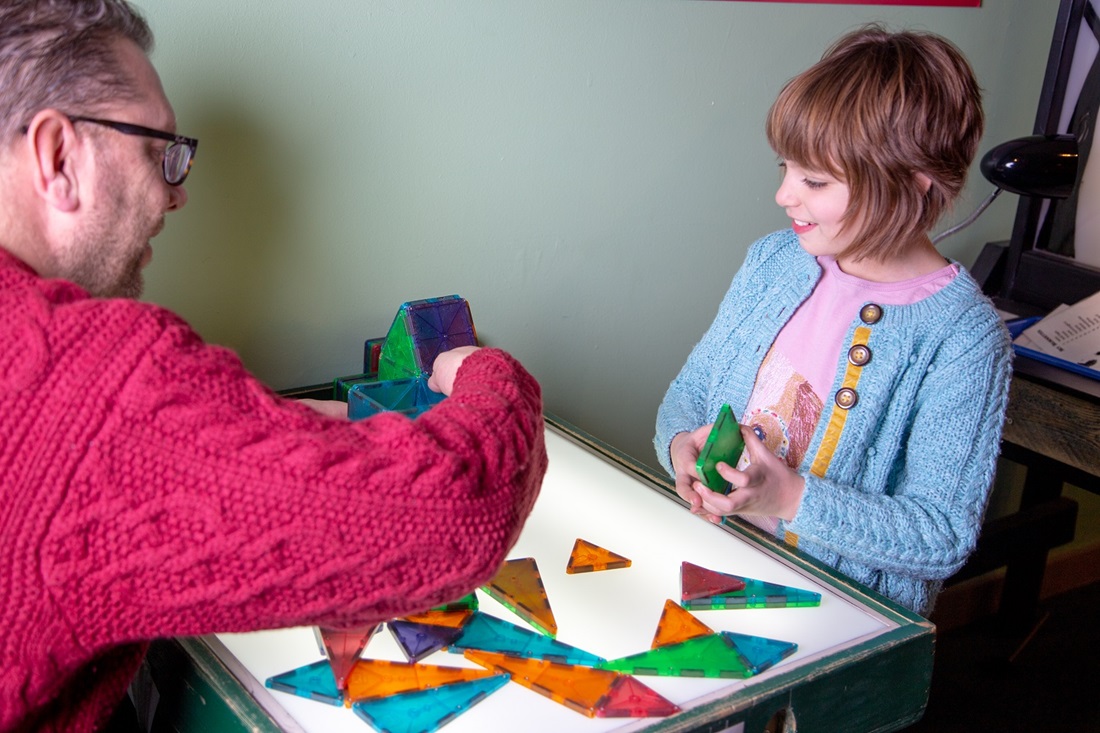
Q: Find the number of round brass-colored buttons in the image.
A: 3